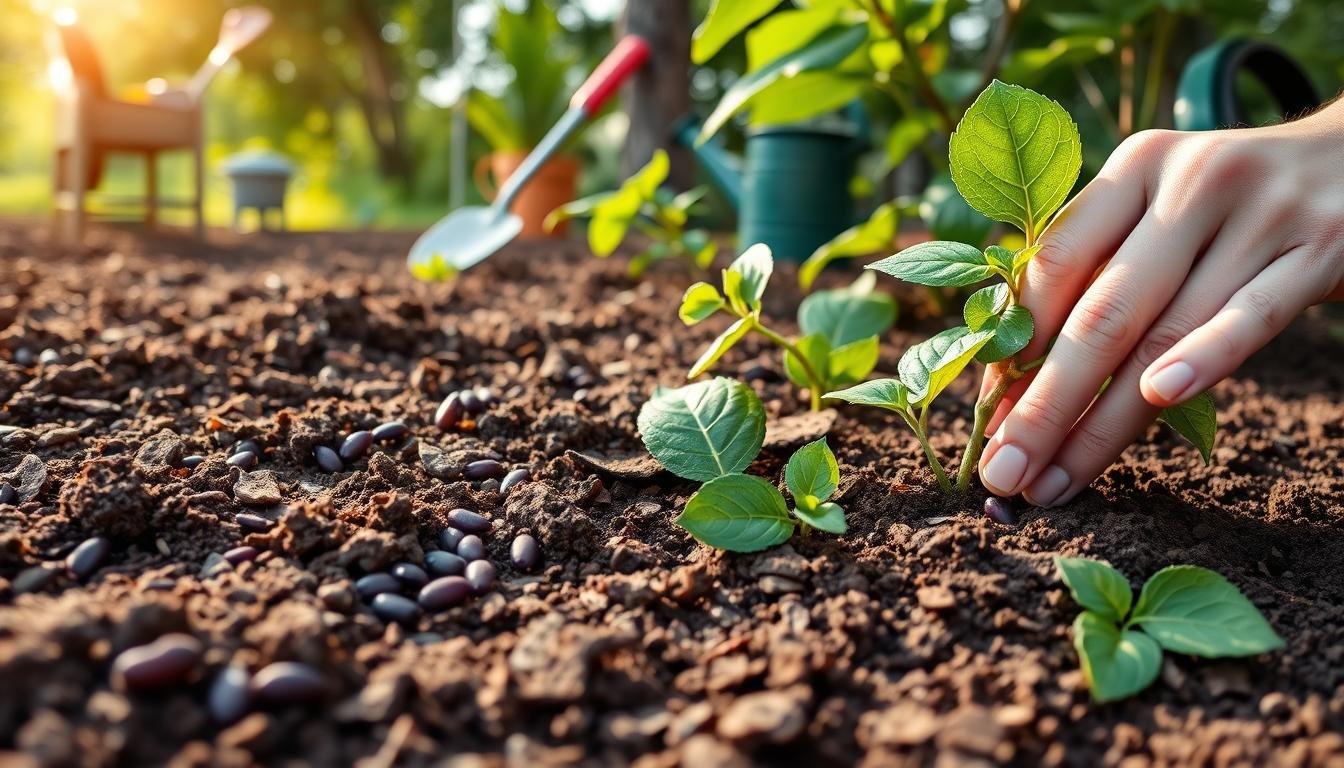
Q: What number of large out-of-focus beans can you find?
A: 3